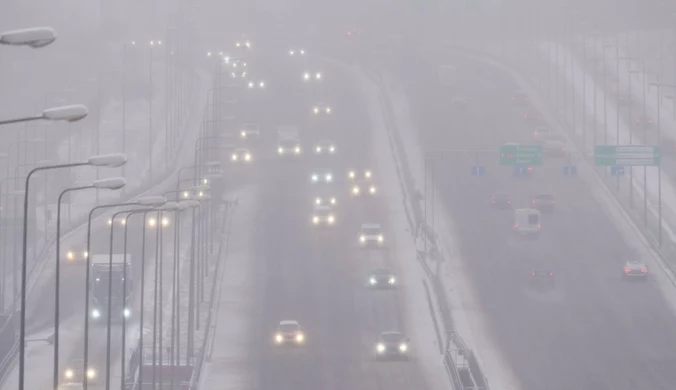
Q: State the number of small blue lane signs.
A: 4